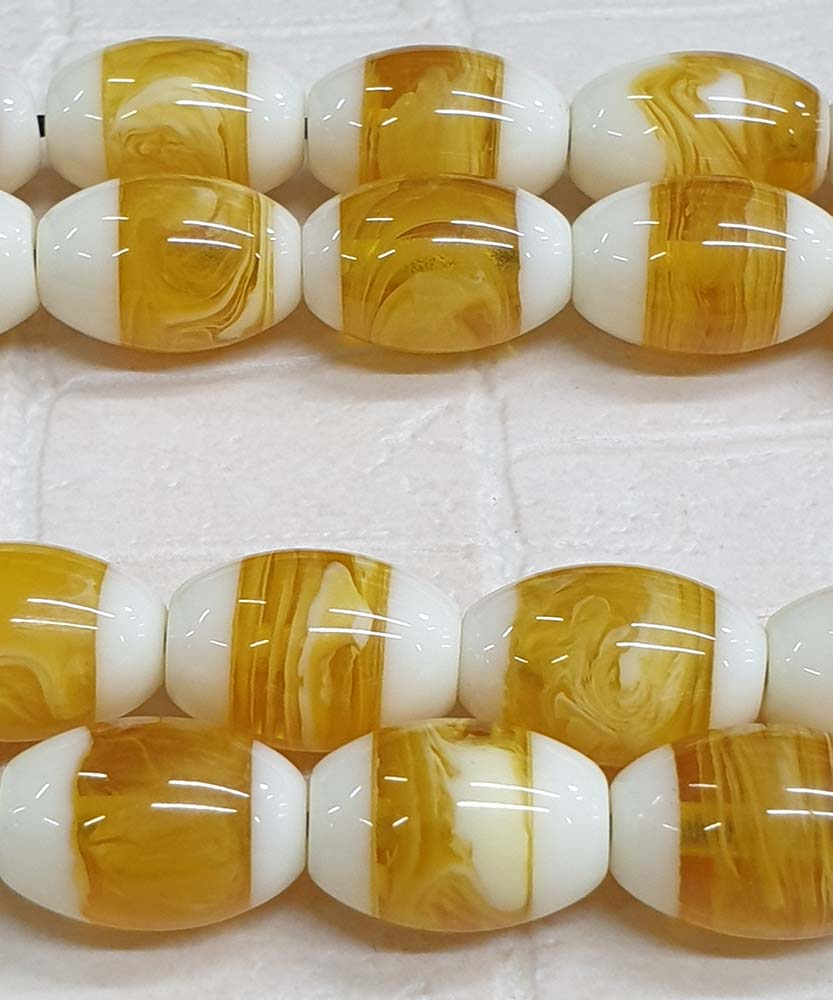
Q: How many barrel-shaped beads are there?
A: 15